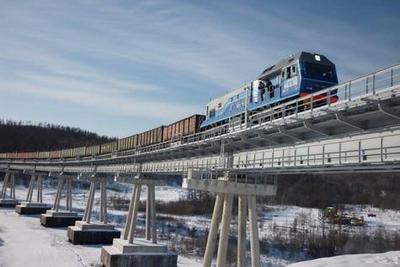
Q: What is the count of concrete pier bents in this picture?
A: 6